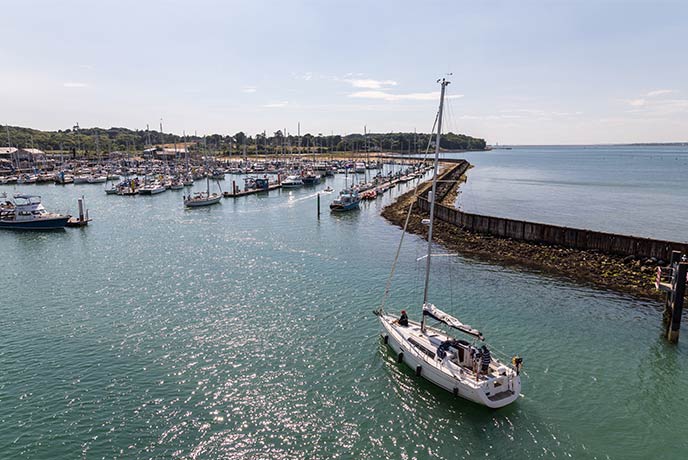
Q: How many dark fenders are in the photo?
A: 4